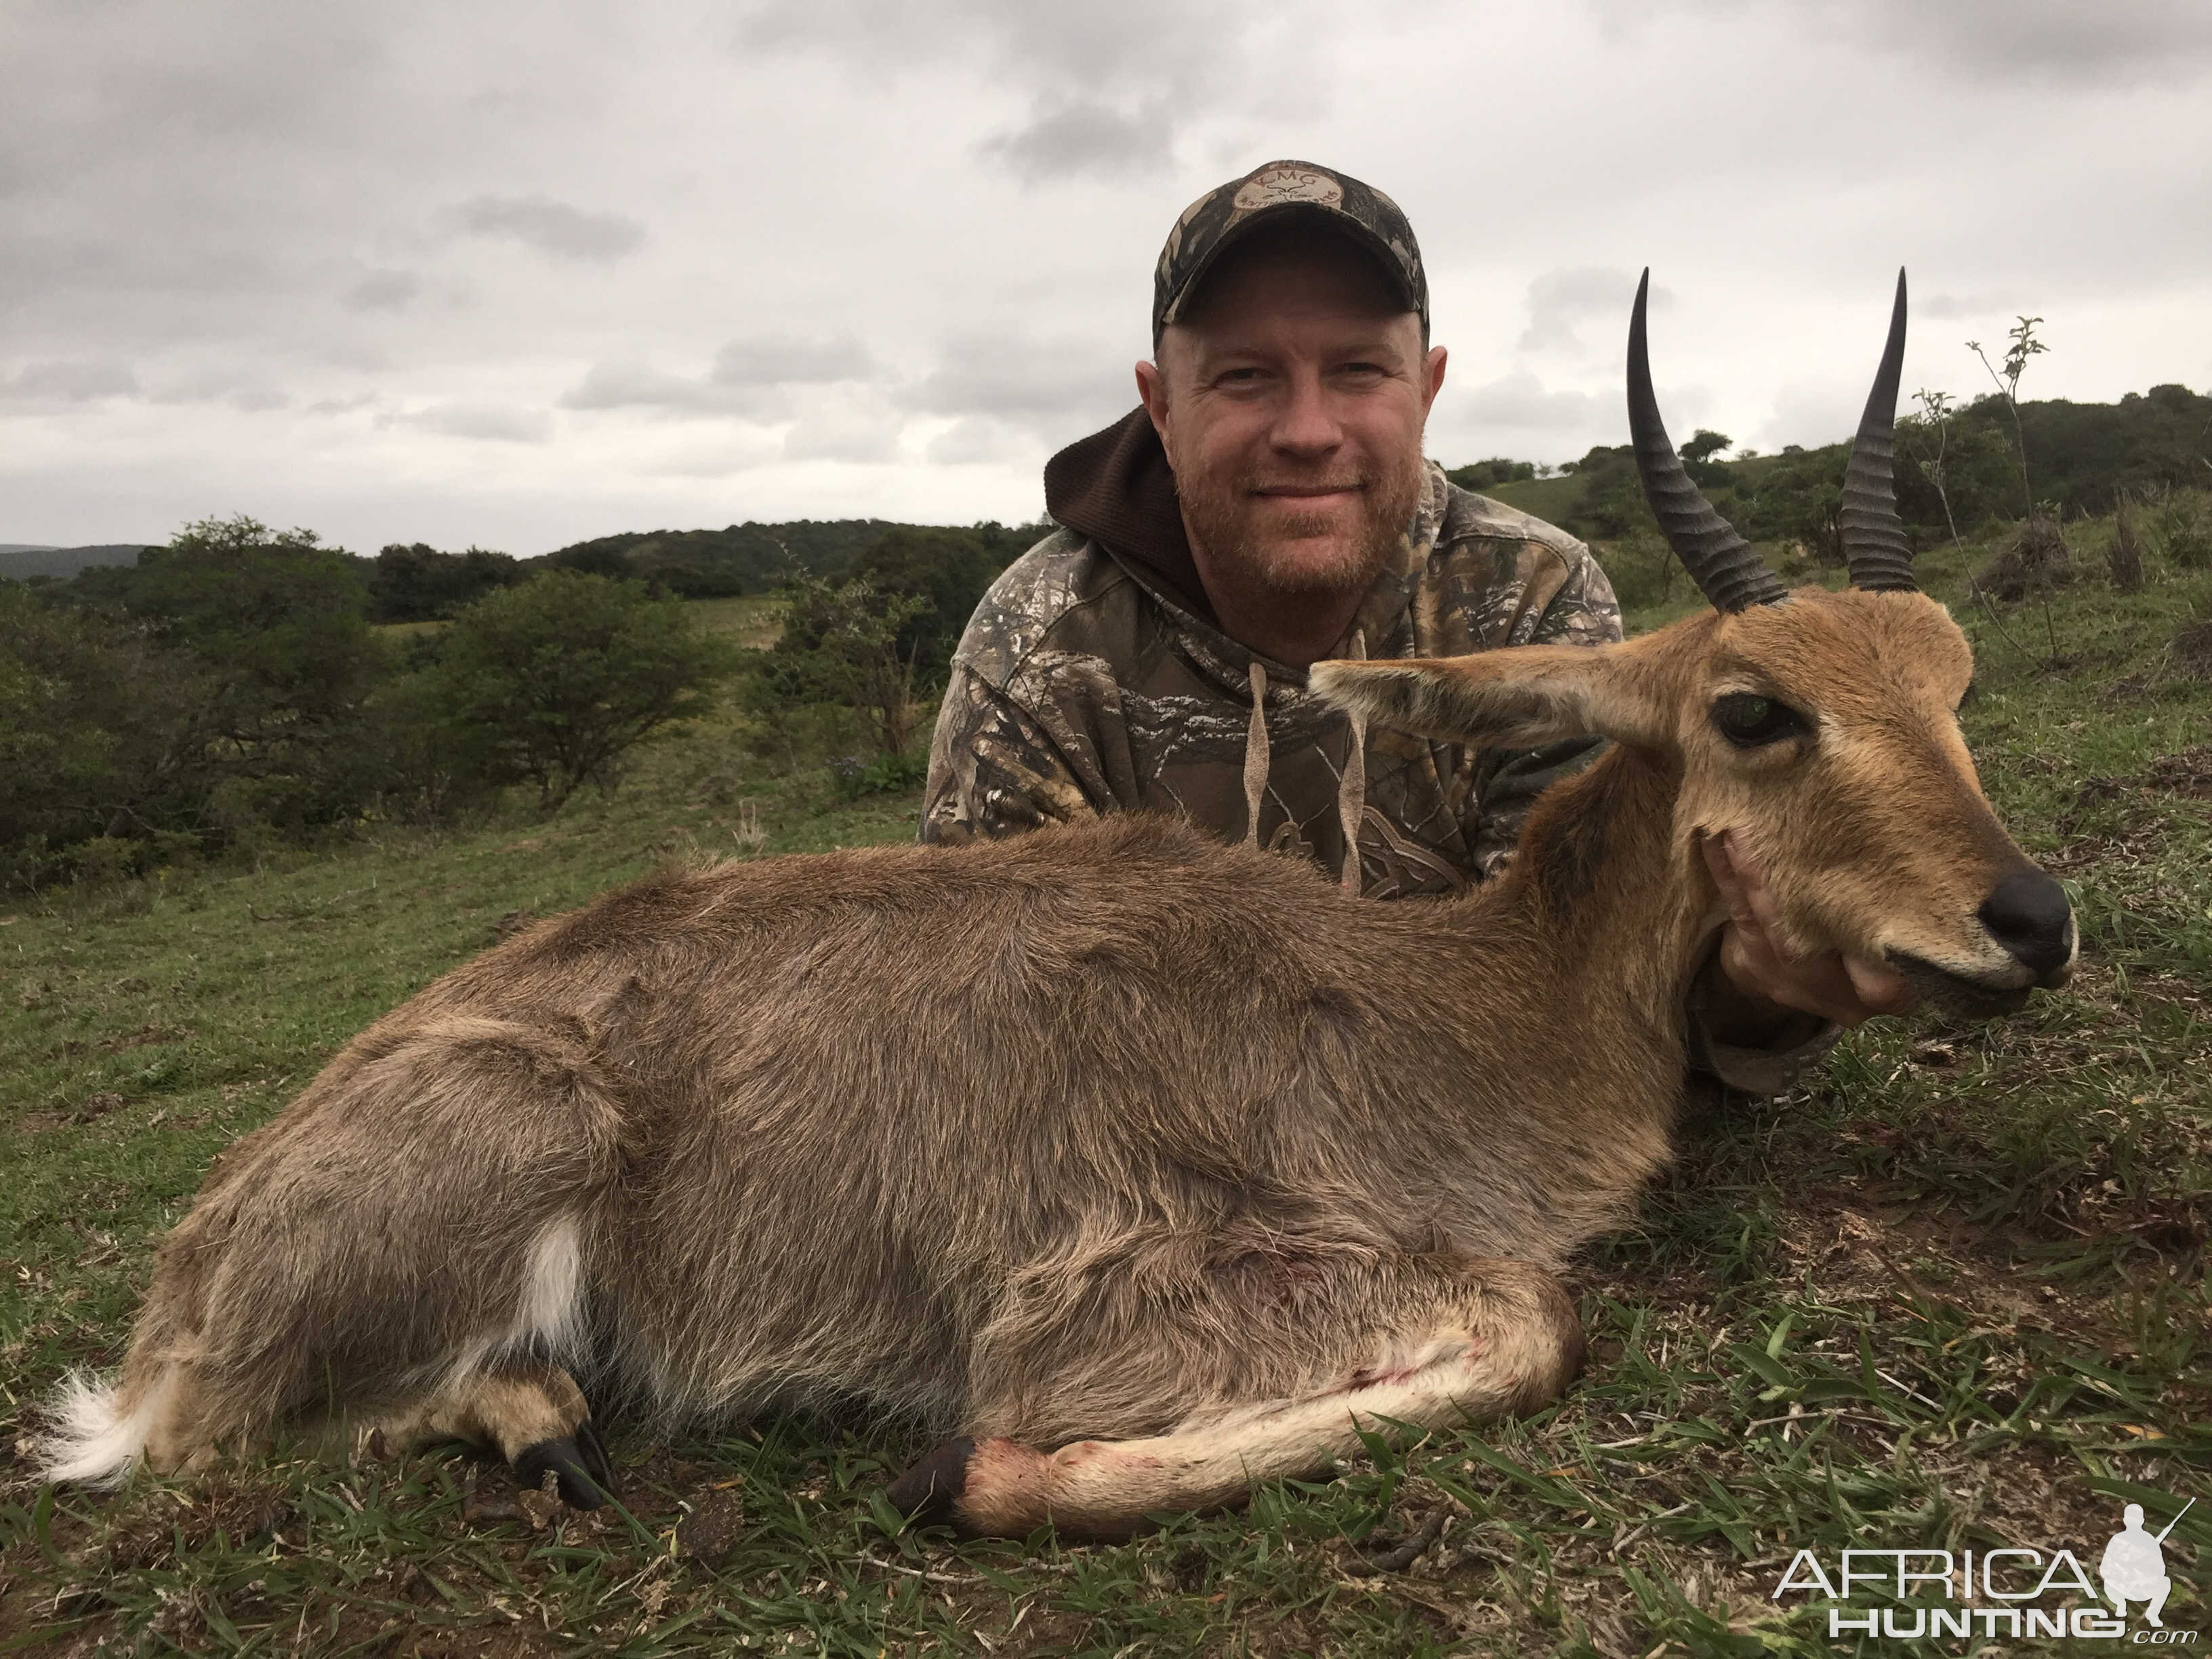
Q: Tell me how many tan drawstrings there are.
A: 2